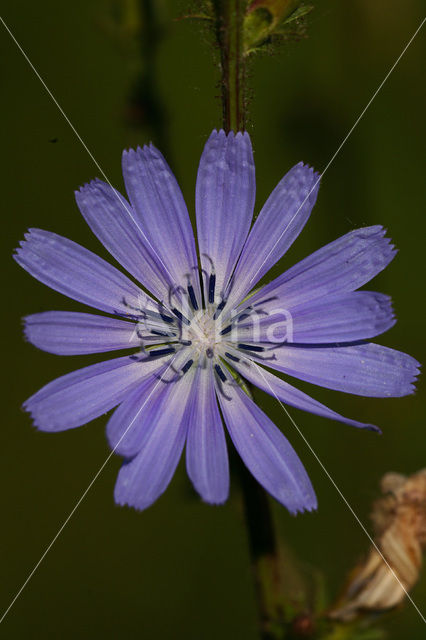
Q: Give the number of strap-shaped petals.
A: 15